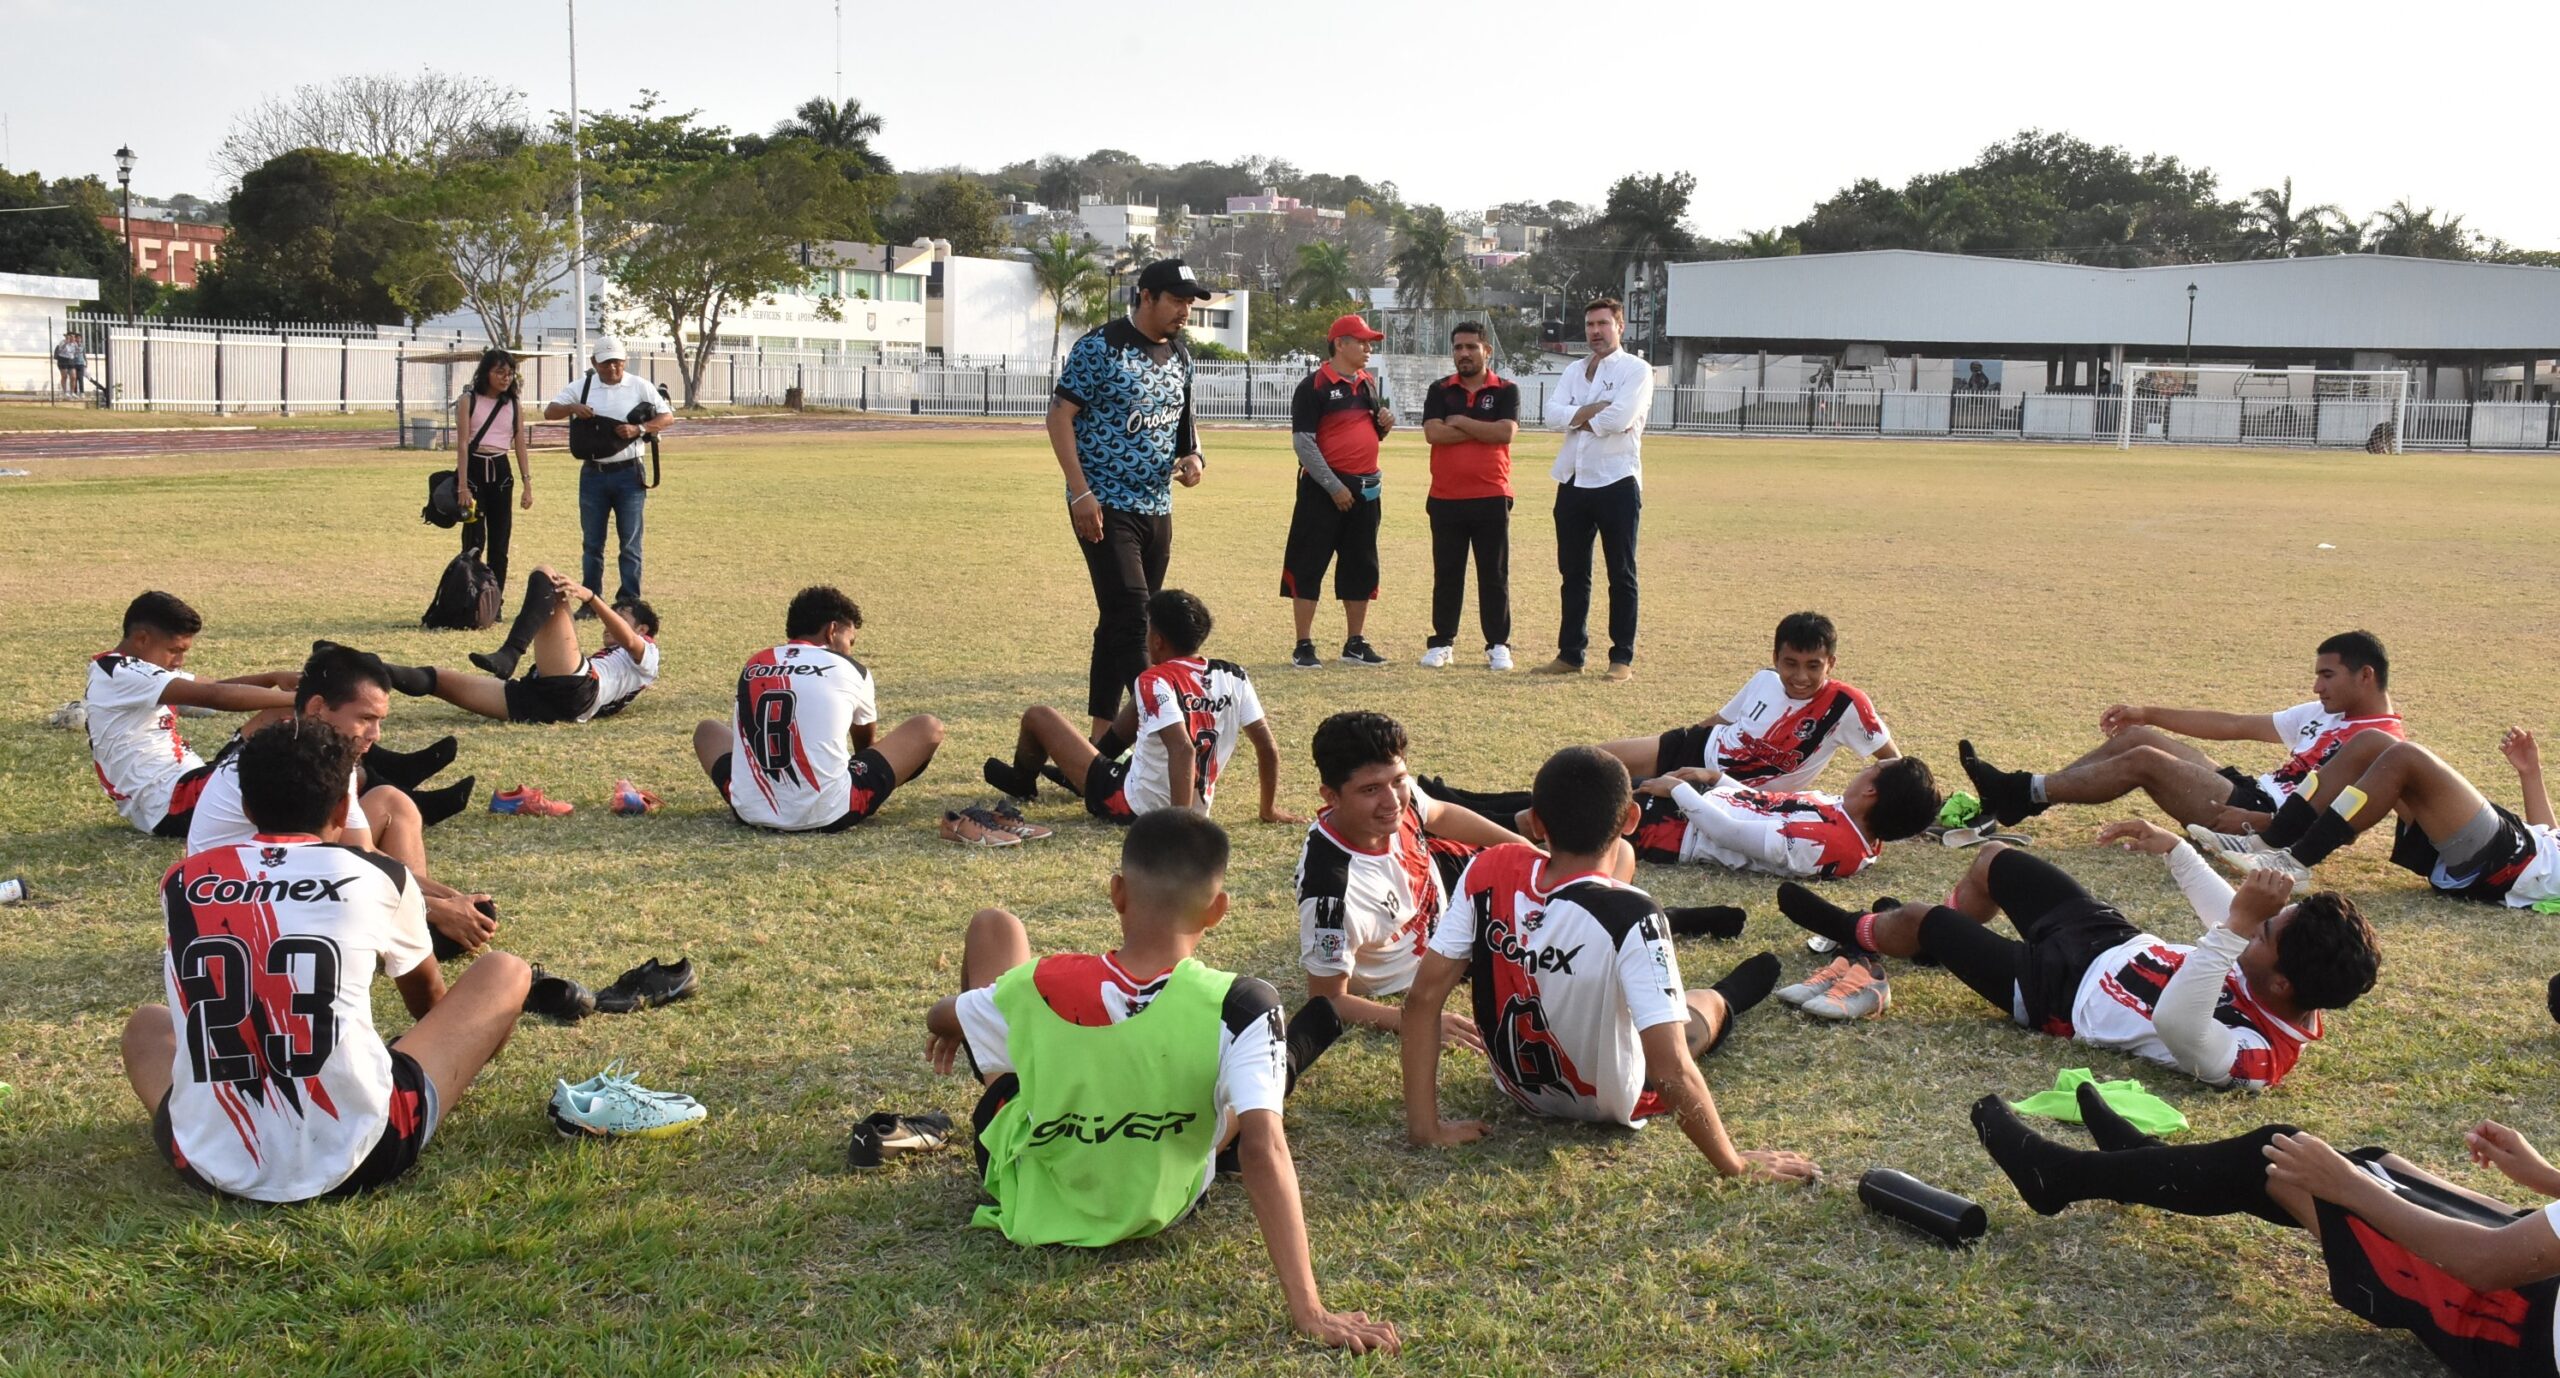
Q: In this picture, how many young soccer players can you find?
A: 15